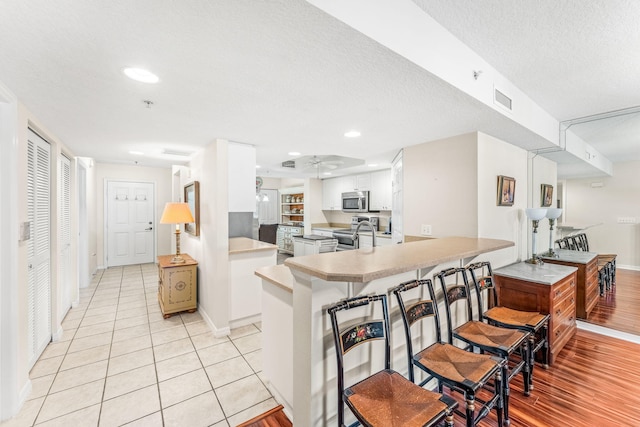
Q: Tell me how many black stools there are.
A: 4